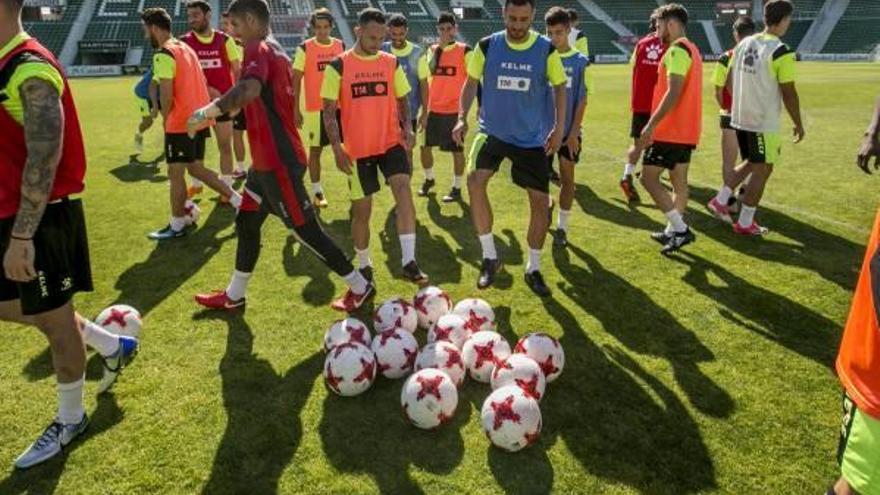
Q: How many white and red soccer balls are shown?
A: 15